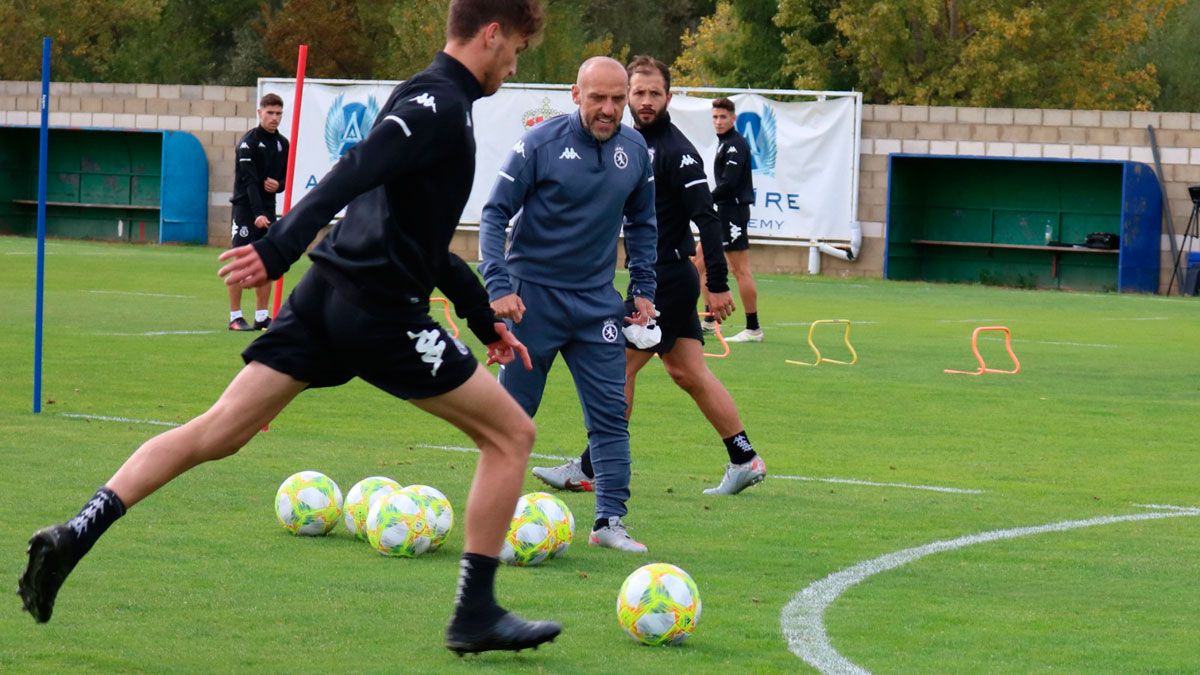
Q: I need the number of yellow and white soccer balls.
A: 7